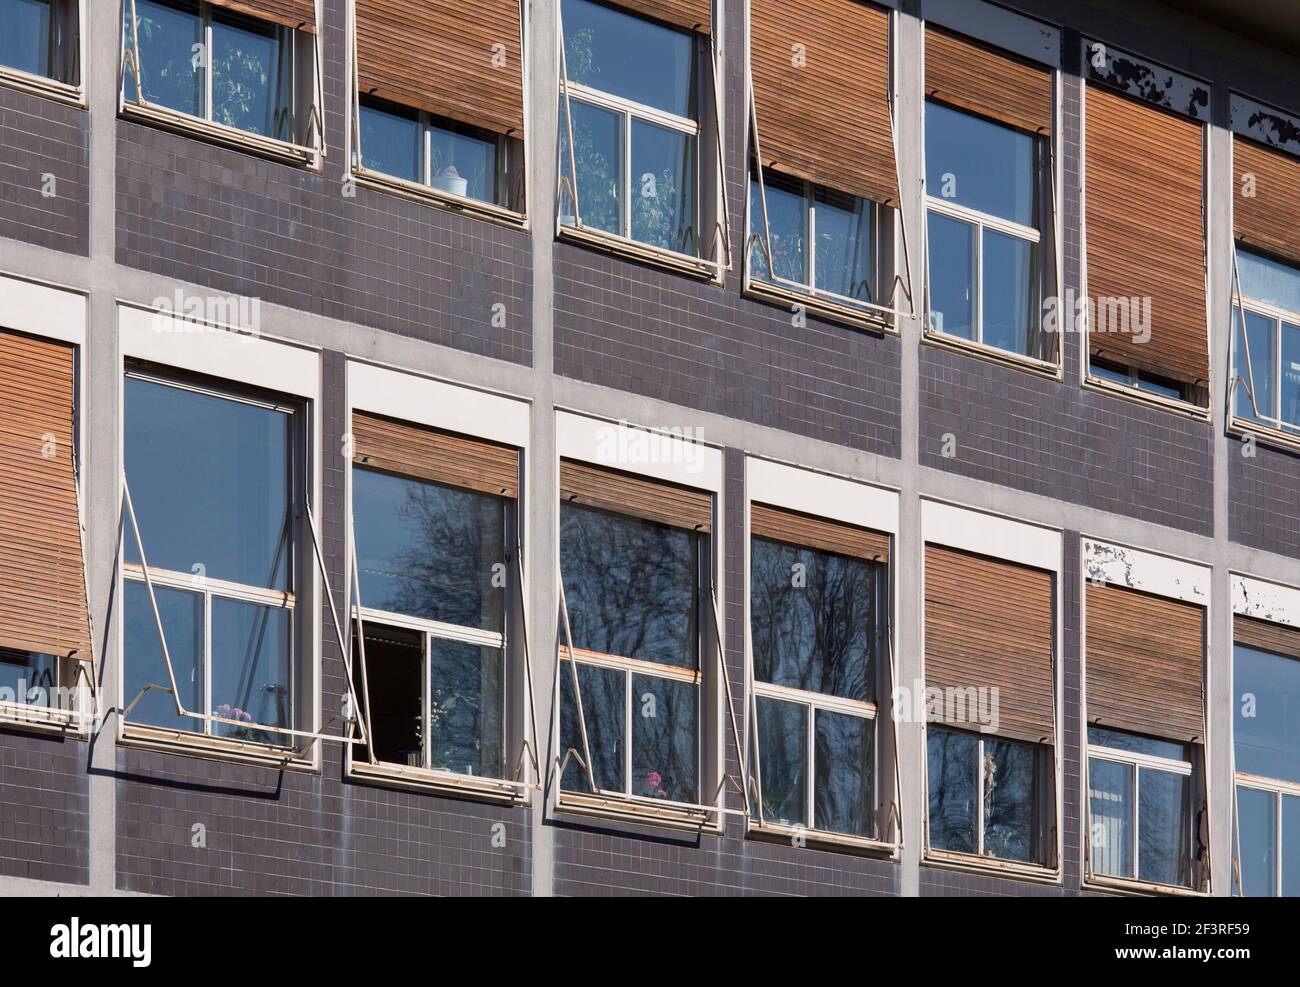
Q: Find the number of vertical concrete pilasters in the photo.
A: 4